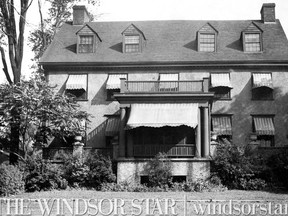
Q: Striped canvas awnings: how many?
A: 9